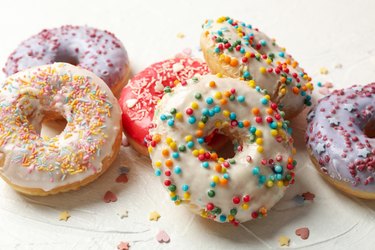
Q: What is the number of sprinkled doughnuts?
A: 6